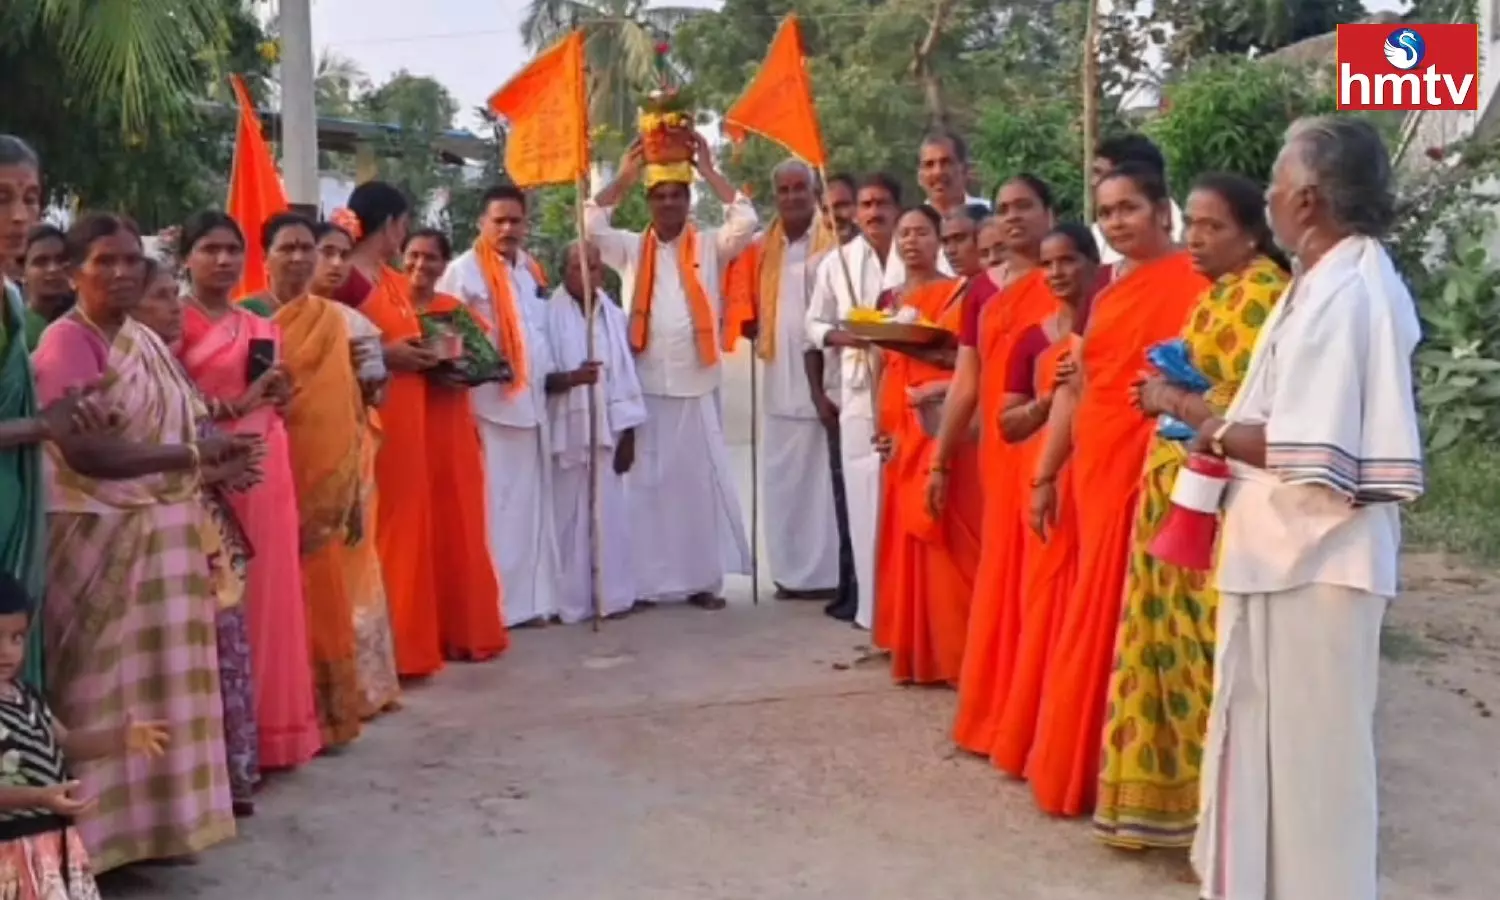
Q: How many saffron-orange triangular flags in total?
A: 3